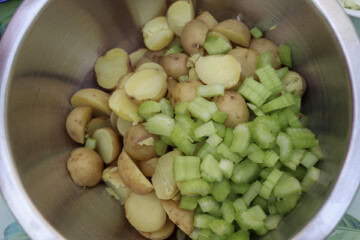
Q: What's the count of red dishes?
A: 0